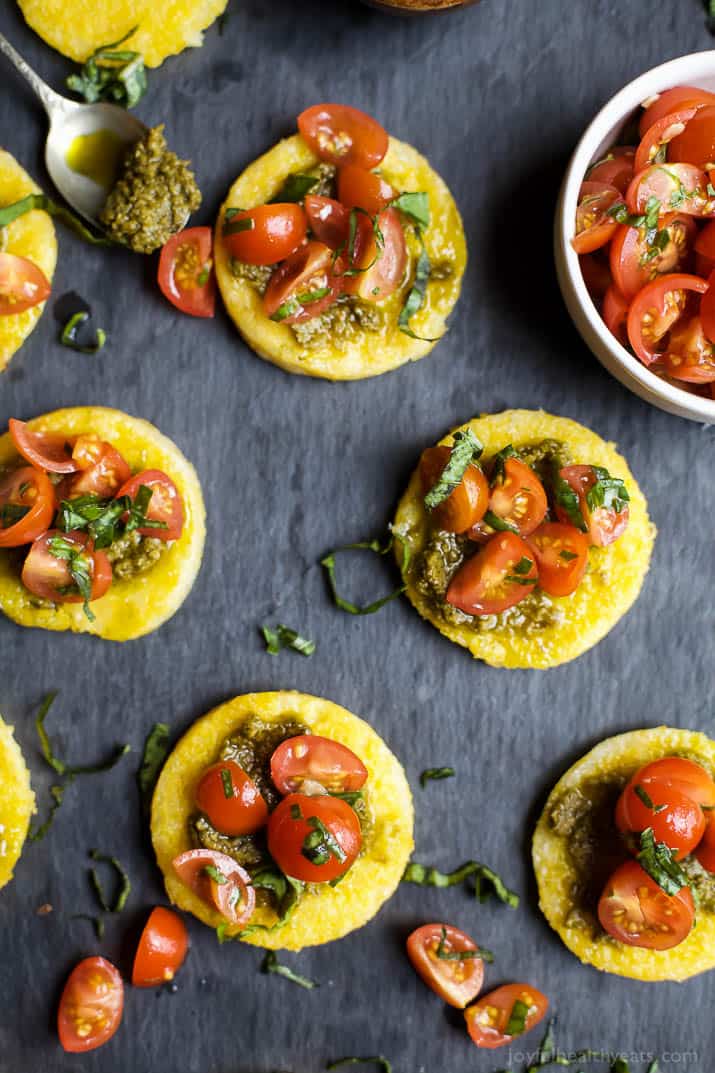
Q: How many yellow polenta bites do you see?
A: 8